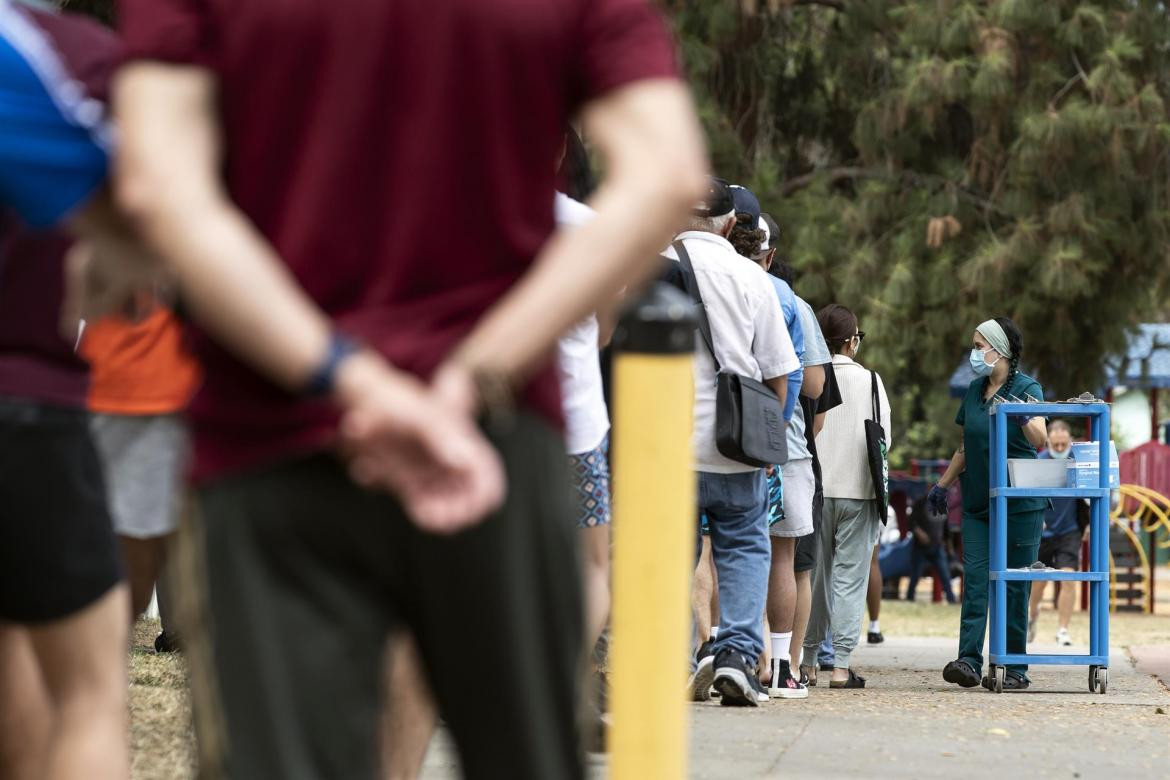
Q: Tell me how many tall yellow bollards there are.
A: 1